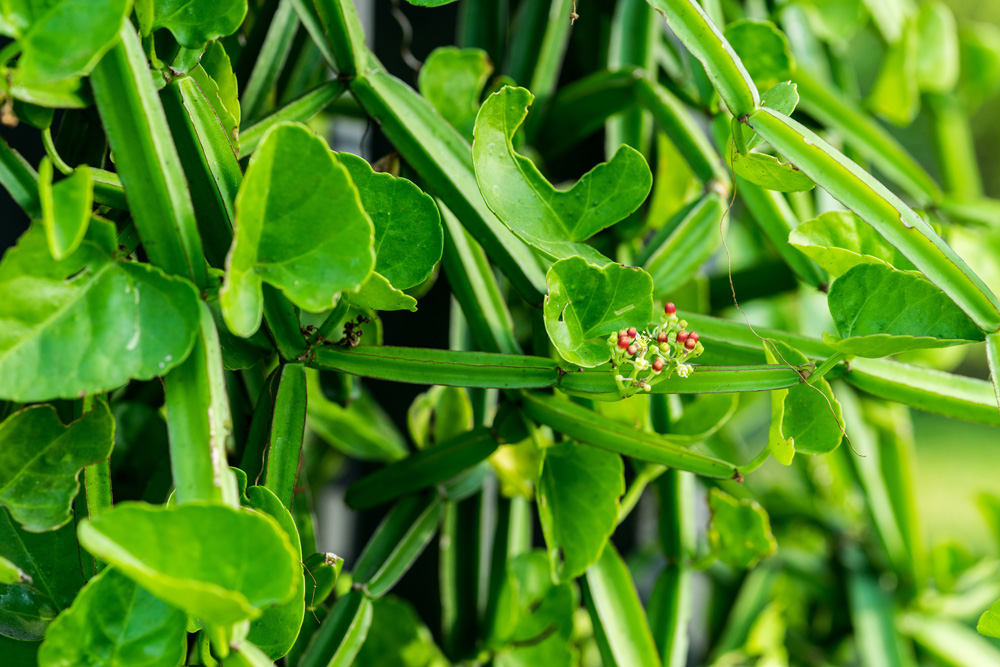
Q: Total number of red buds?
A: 10